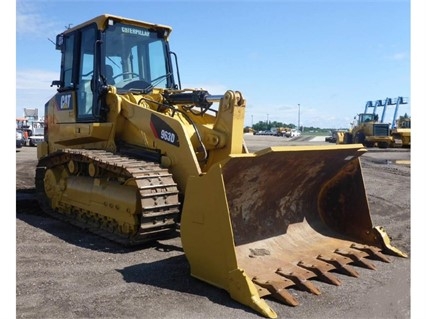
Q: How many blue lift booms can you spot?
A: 4